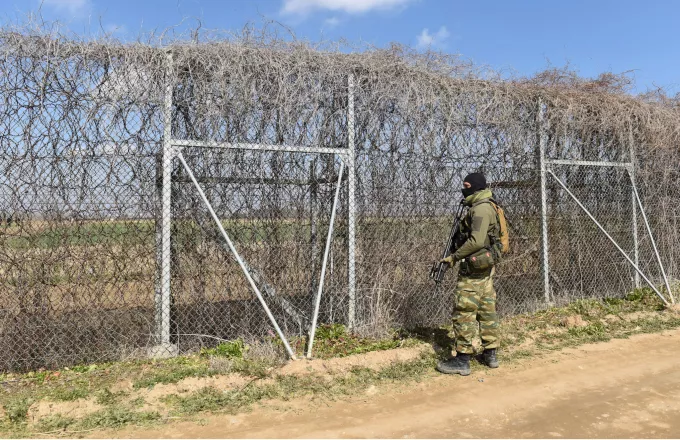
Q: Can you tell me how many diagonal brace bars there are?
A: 4